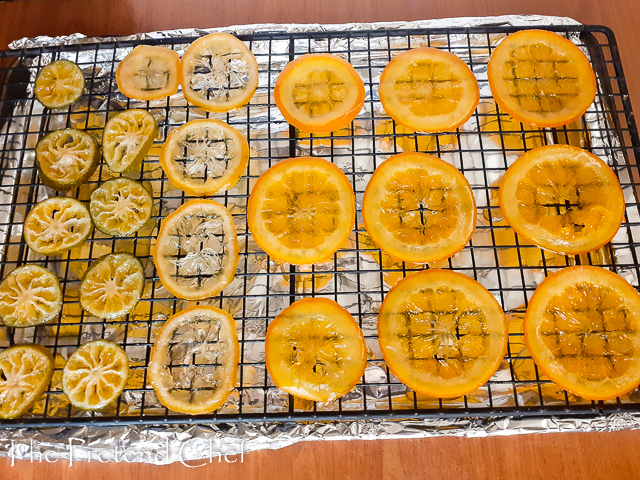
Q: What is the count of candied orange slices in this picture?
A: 9